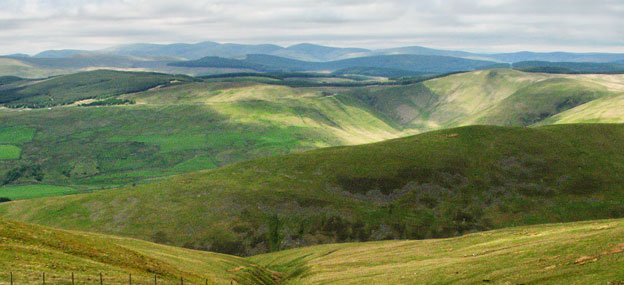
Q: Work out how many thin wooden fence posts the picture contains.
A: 9